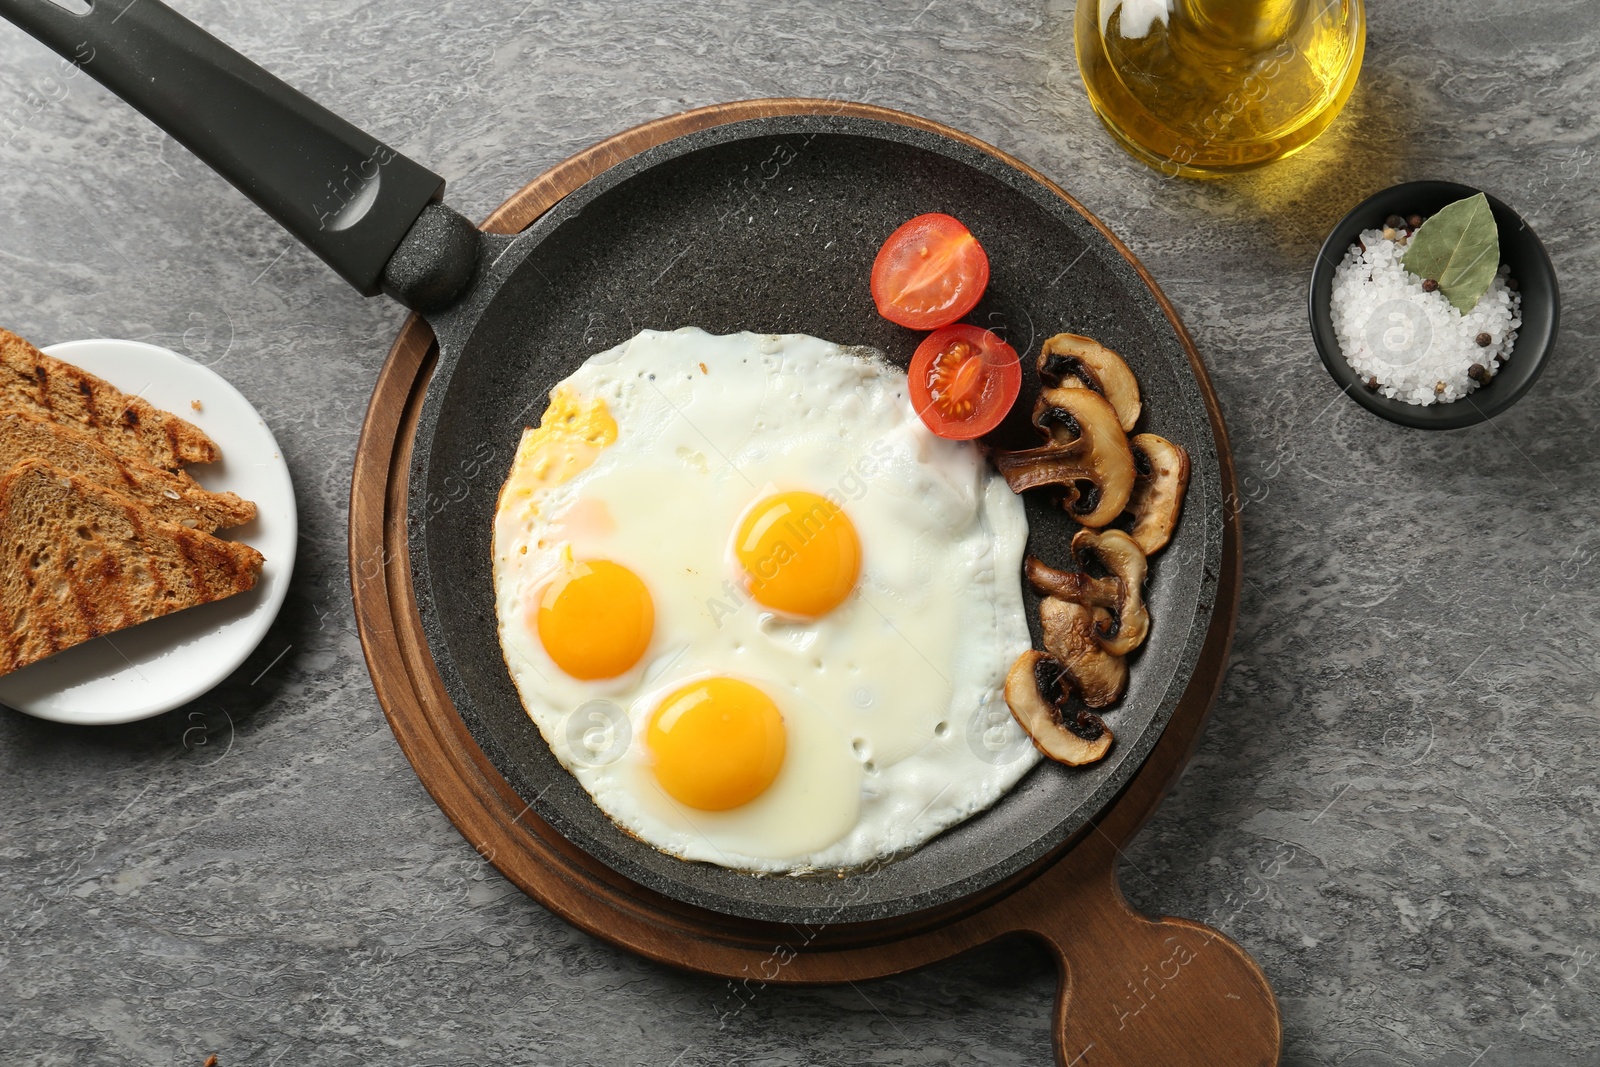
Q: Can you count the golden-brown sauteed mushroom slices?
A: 6